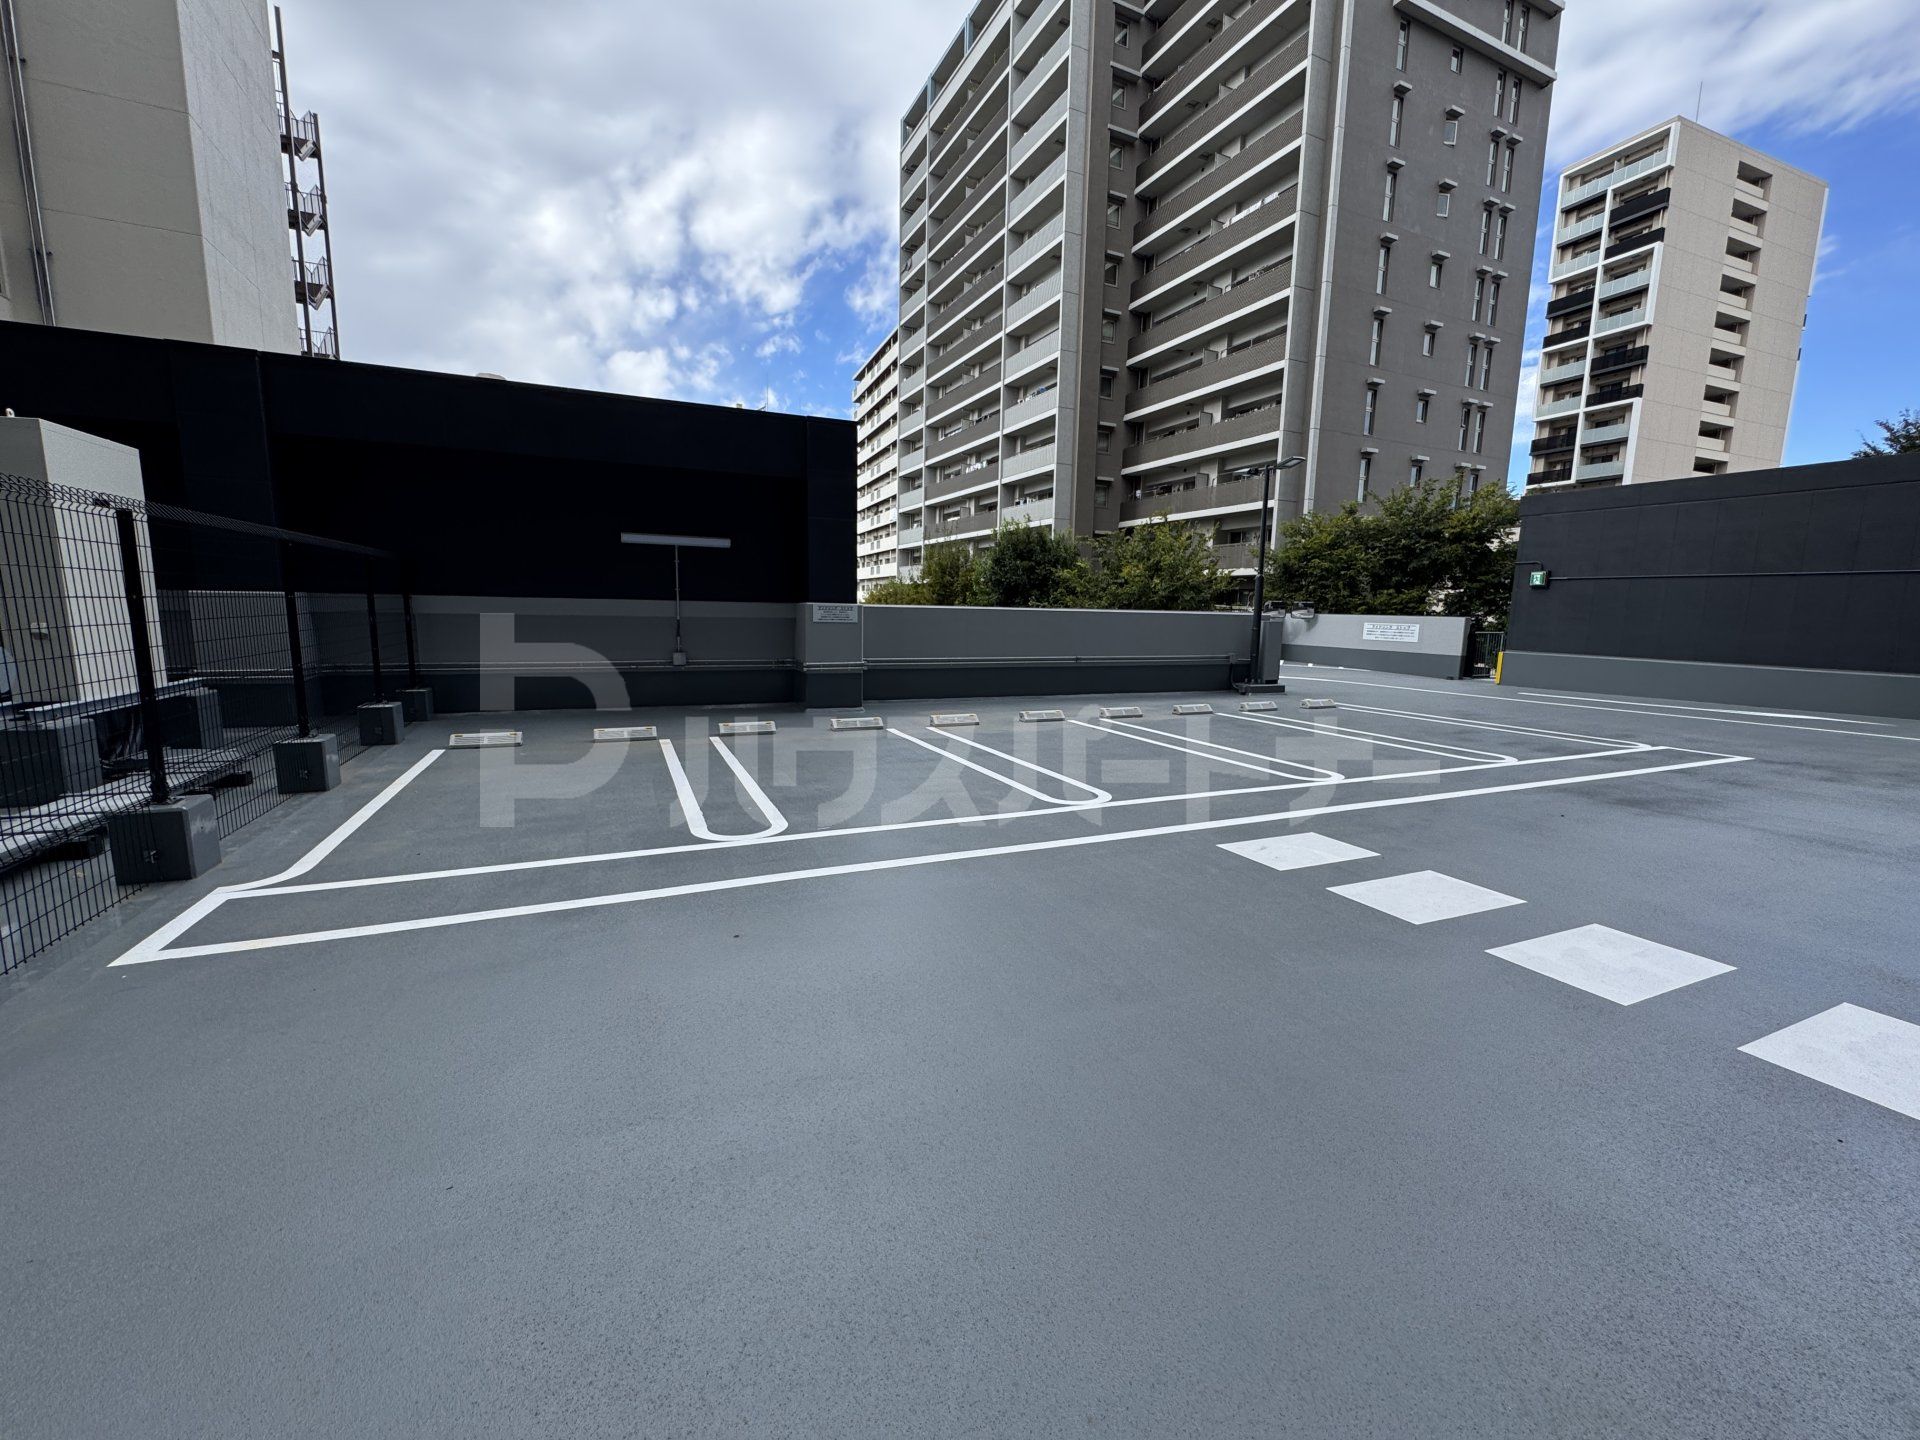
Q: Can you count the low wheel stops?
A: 10